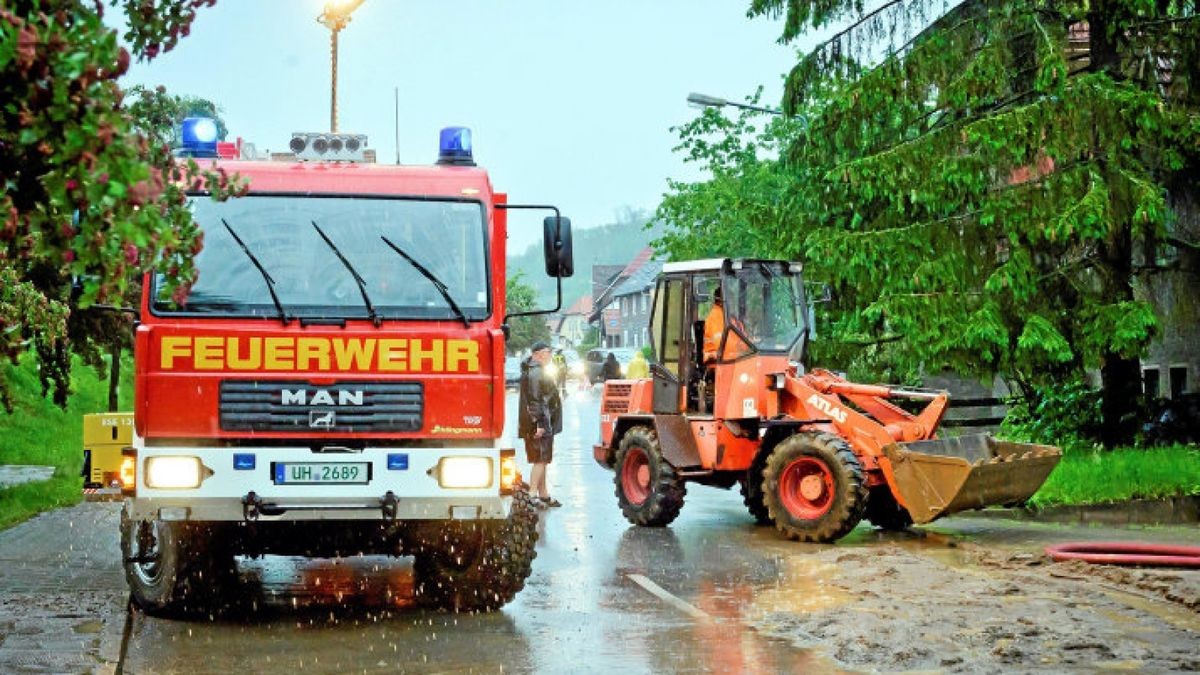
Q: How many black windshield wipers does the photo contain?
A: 3